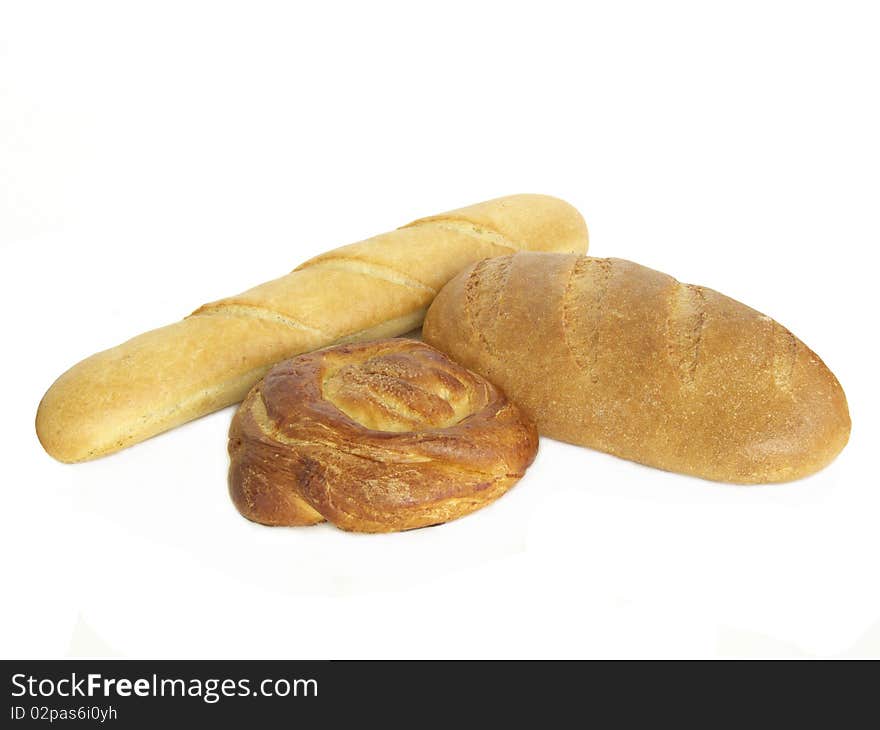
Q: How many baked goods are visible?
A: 3